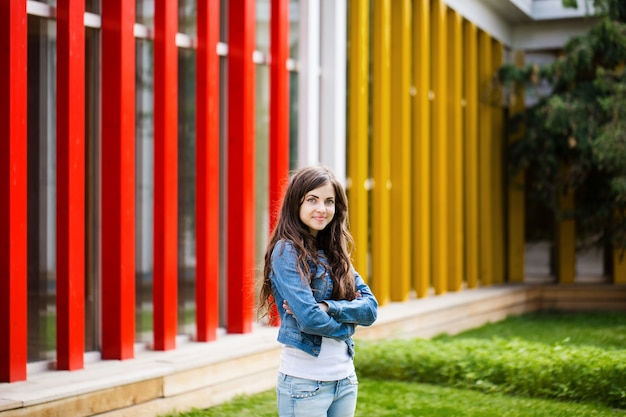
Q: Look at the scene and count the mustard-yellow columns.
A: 12